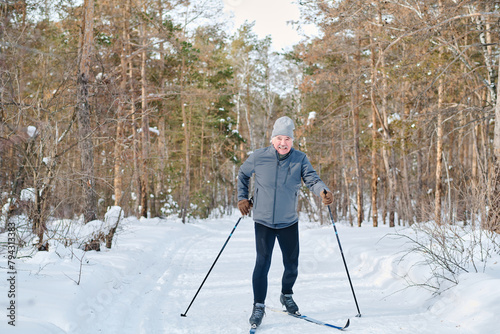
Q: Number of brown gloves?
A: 2